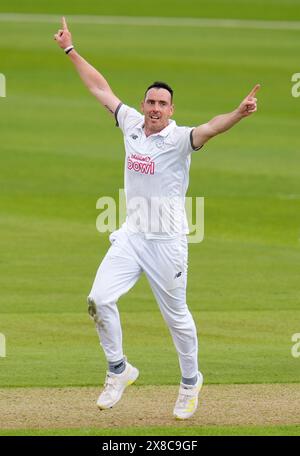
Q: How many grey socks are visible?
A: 2